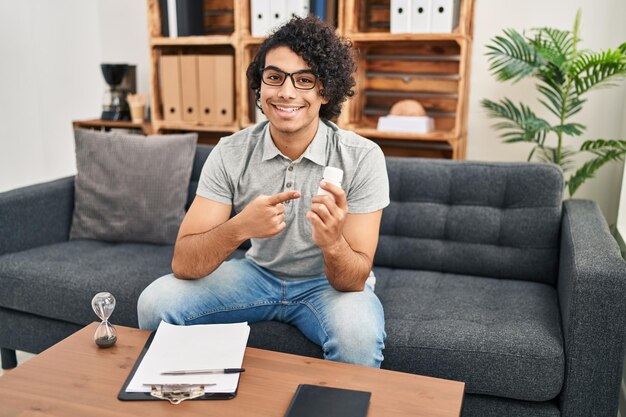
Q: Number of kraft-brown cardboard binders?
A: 4